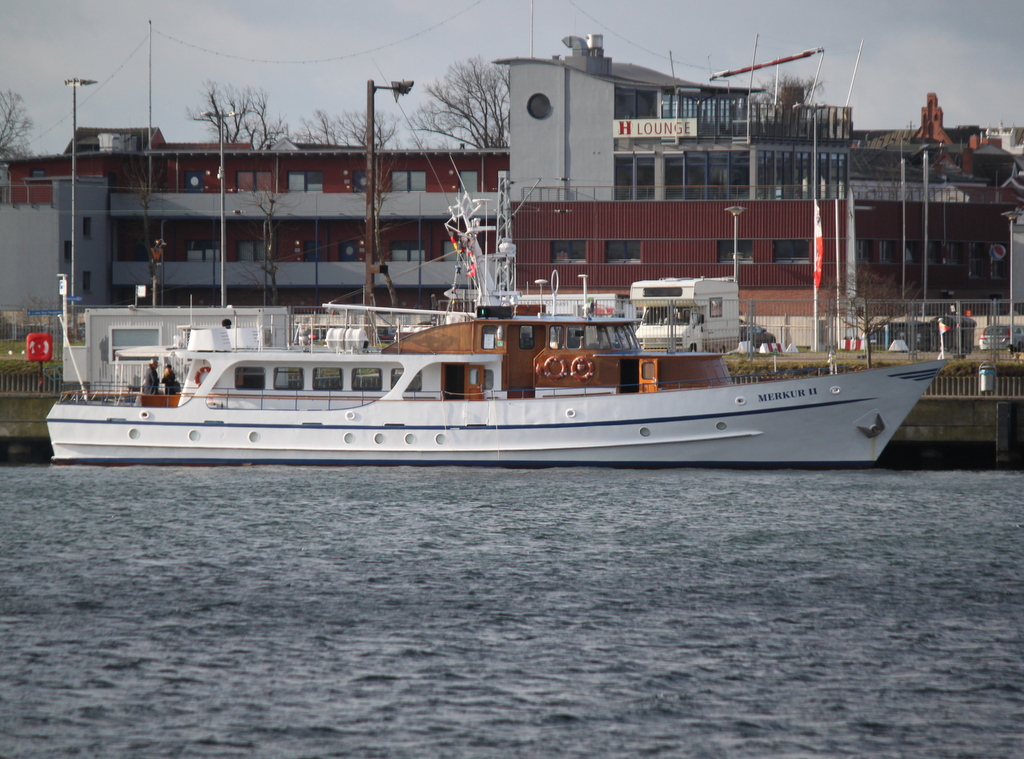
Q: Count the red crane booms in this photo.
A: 1